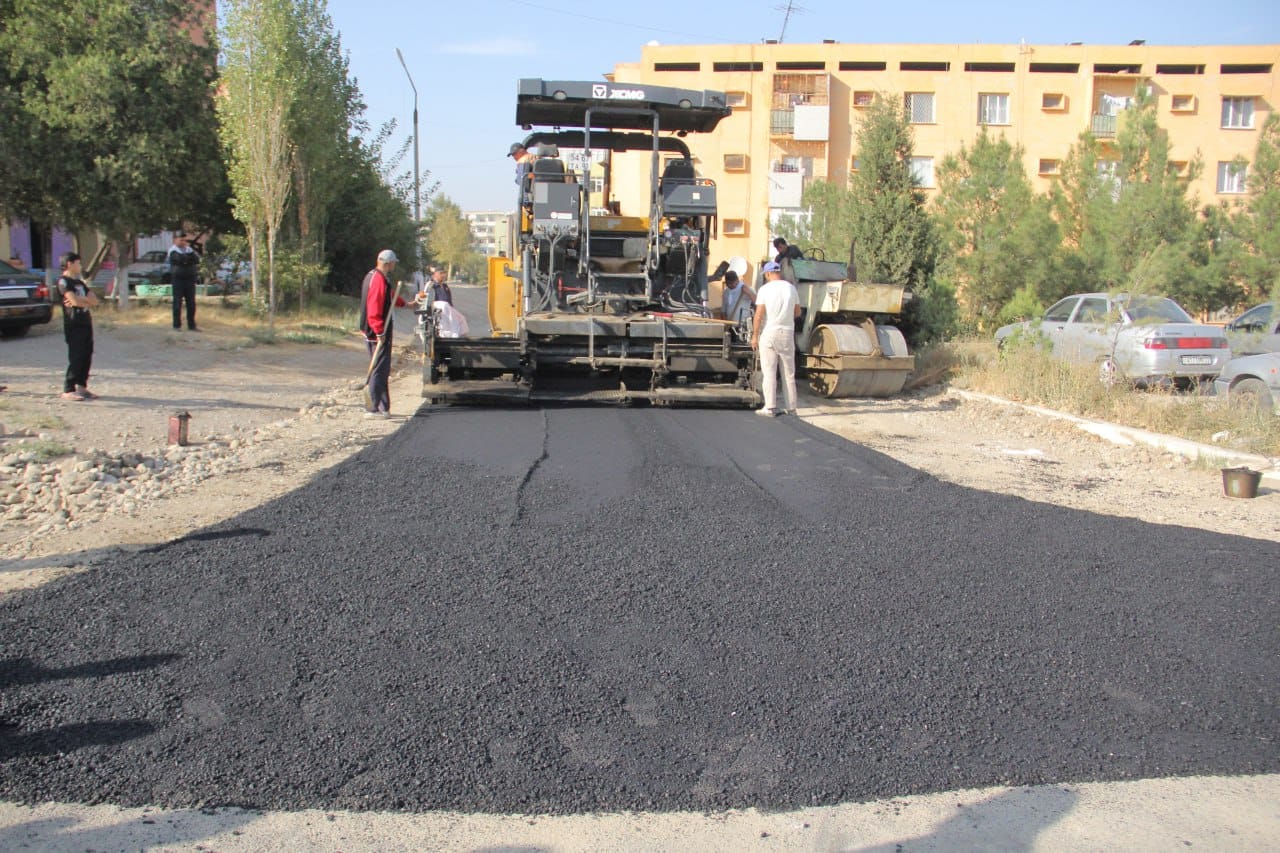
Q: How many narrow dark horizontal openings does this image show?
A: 10